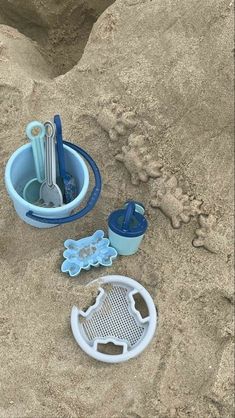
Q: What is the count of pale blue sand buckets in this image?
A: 1